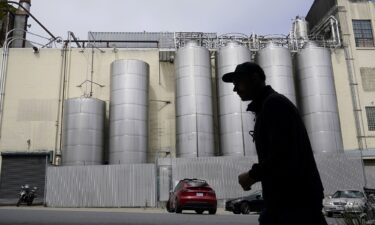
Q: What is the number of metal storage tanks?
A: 6